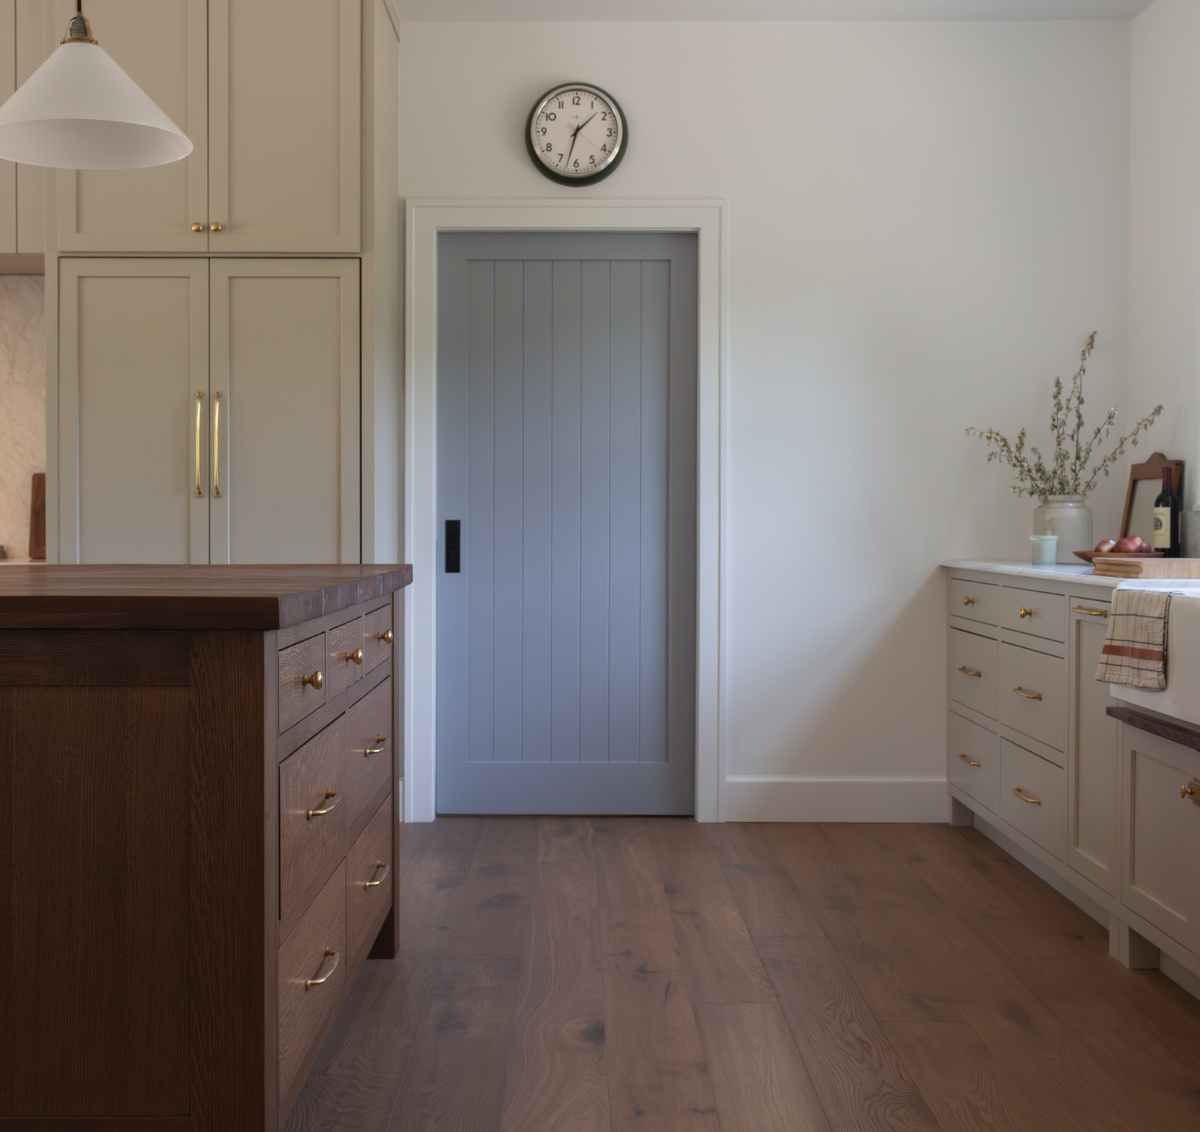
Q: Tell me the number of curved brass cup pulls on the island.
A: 4